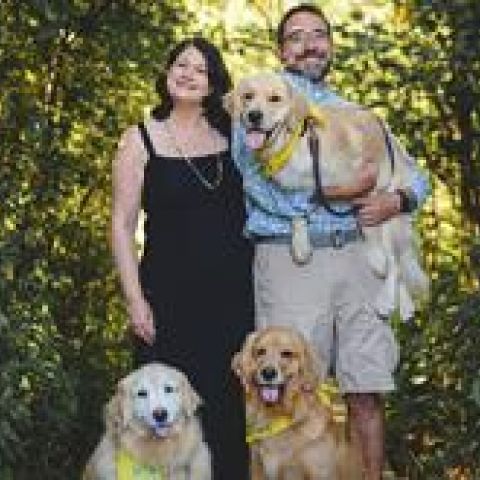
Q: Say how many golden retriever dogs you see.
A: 3